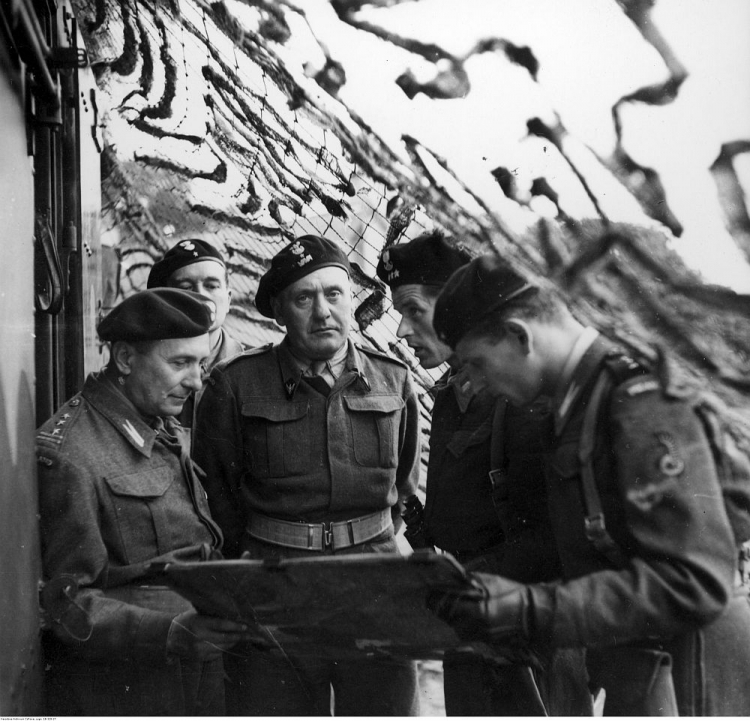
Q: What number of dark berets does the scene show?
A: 5